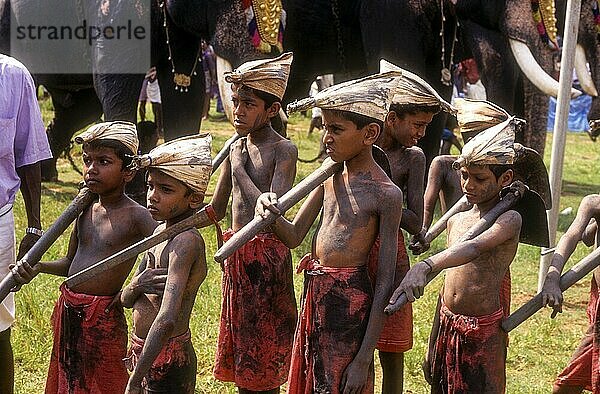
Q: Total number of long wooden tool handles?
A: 7